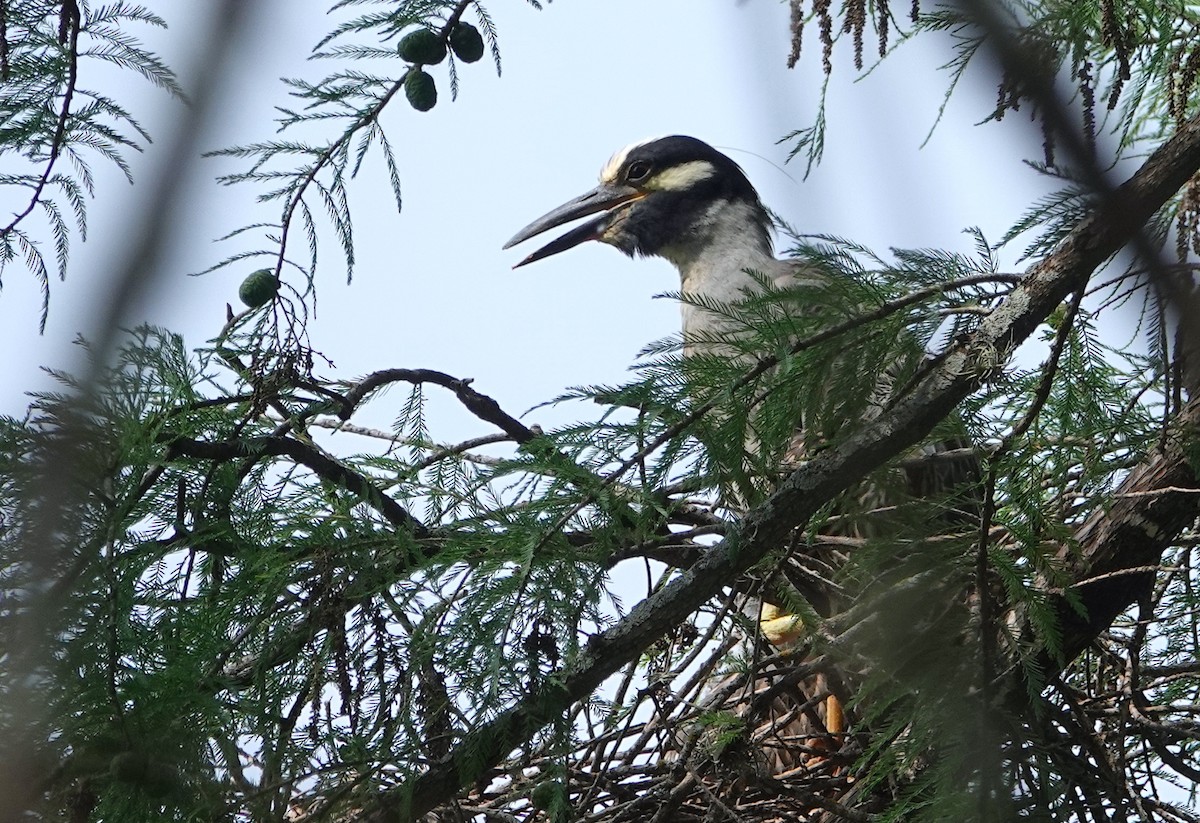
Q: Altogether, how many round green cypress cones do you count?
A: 4